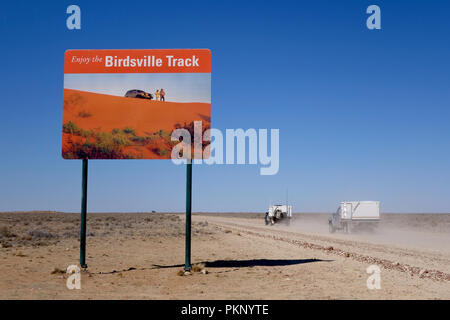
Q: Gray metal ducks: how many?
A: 0